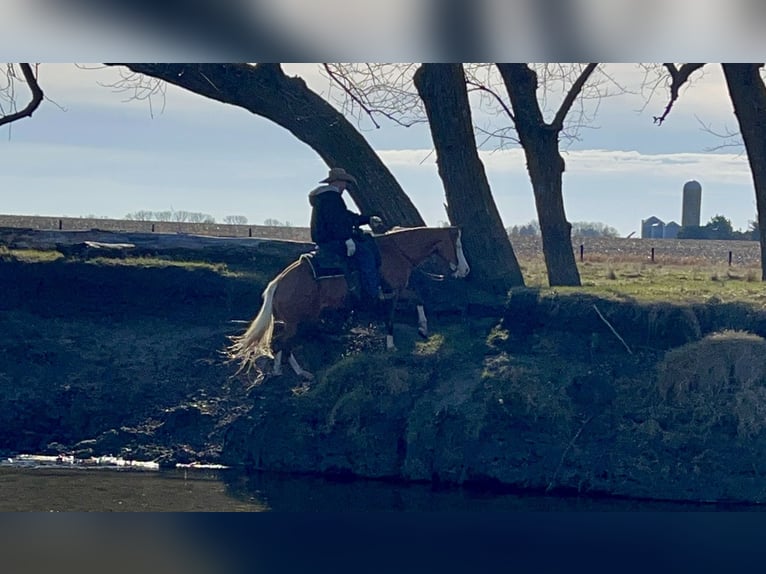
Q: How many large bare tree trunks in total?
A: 4